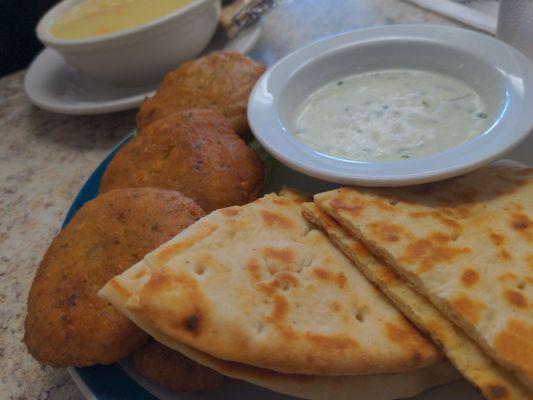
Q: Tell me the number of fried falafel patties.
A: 4